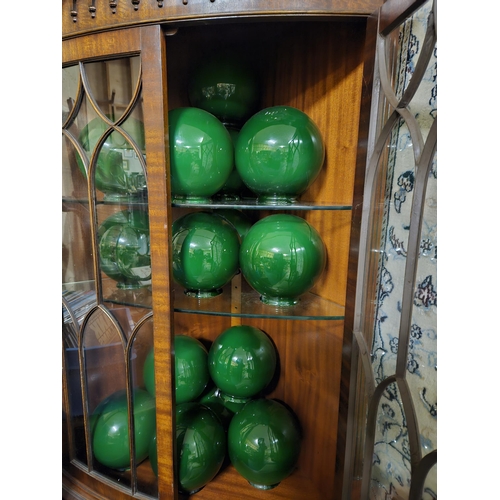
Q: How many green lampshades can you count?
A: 15